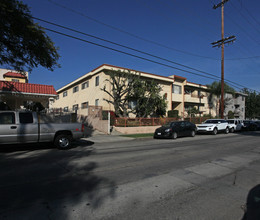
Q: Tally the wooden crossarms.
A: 3